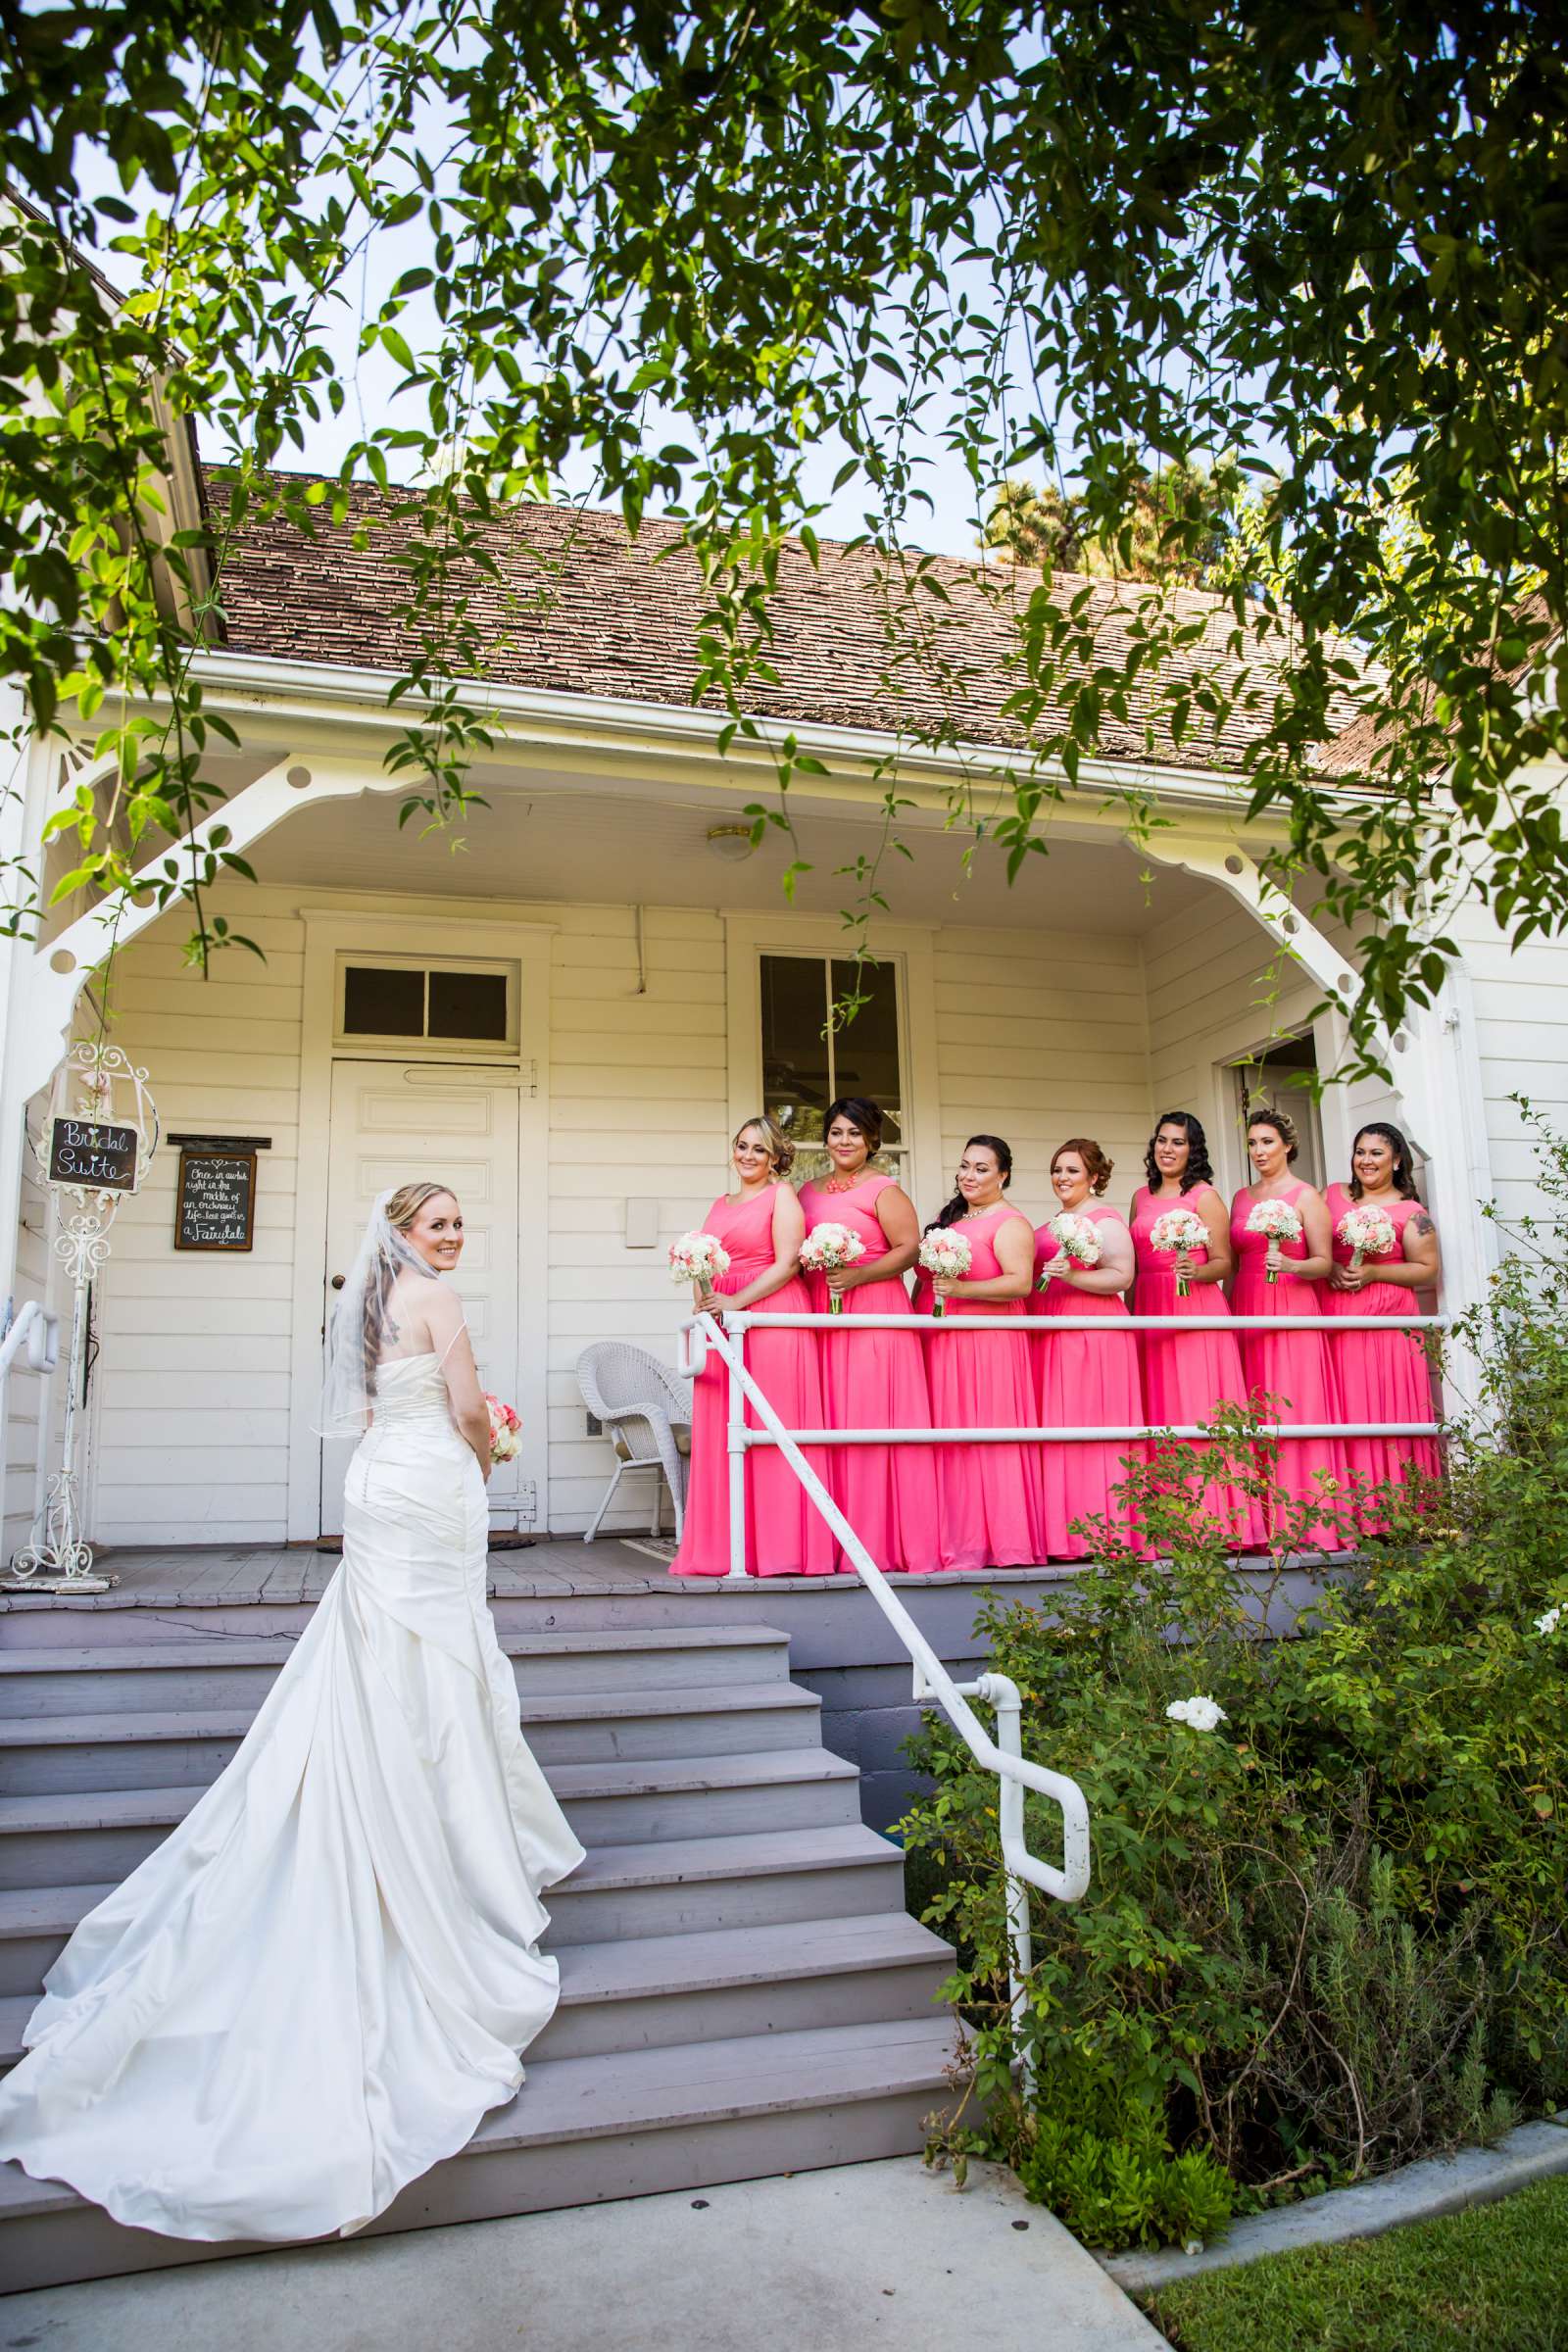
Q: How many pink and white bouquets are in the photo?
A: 8